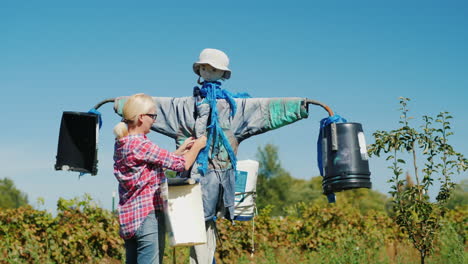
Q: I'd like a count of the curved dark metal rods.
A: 2